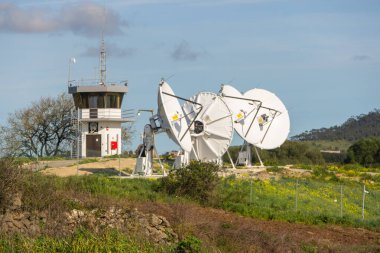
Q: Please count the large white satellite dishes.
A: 4